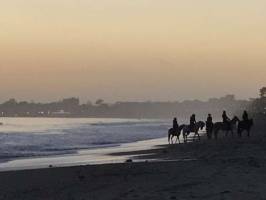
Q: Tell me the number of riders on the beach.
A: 5